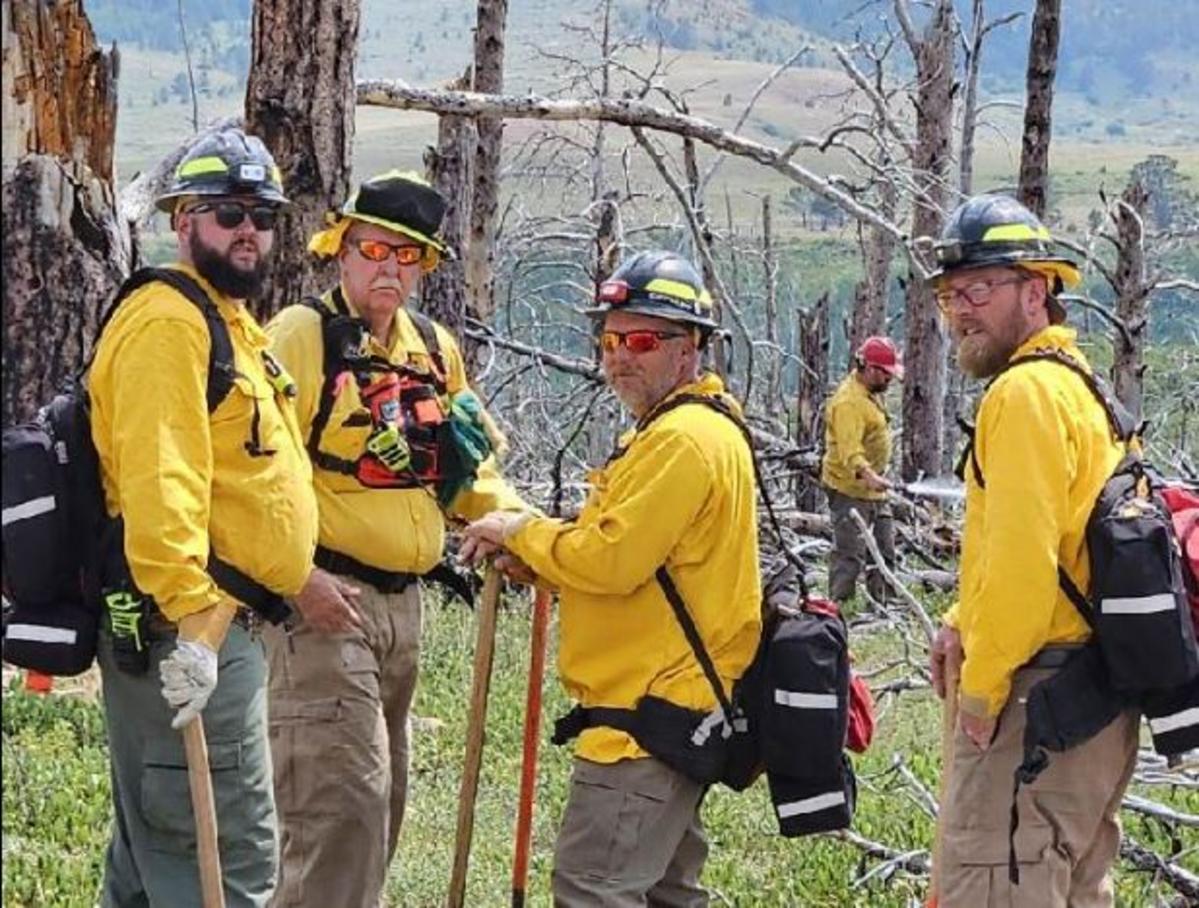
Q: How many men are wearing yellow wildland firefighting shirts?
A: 5